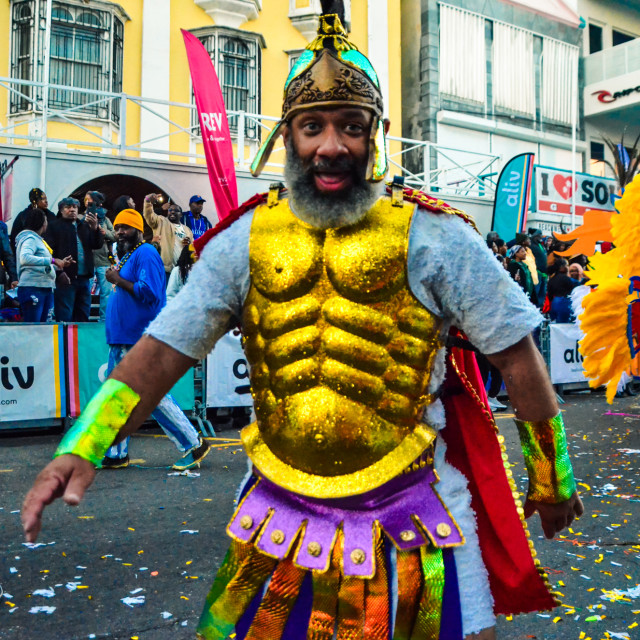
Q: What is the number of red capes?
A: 1